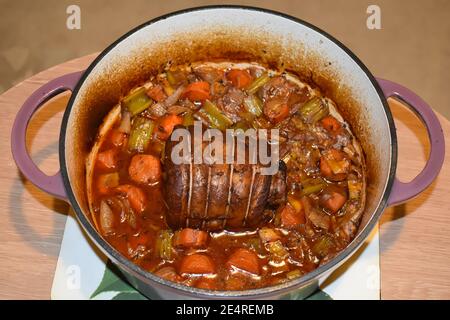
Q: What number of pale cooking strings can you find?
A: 4